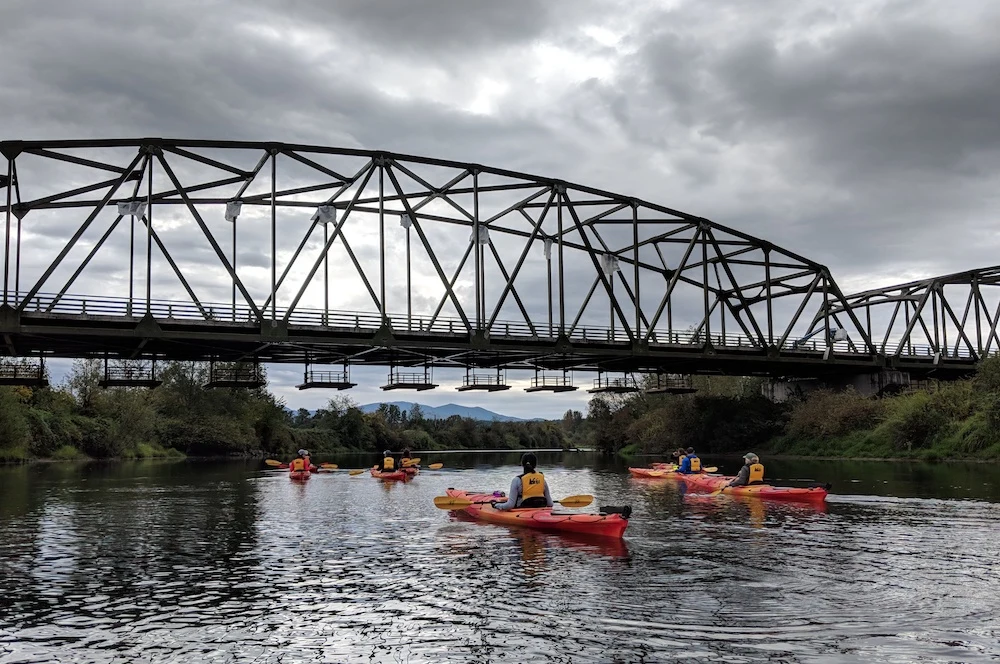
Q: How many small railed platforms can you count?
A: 9